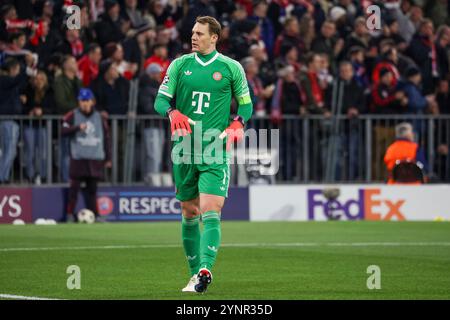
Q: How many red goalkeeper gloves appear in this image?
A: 2